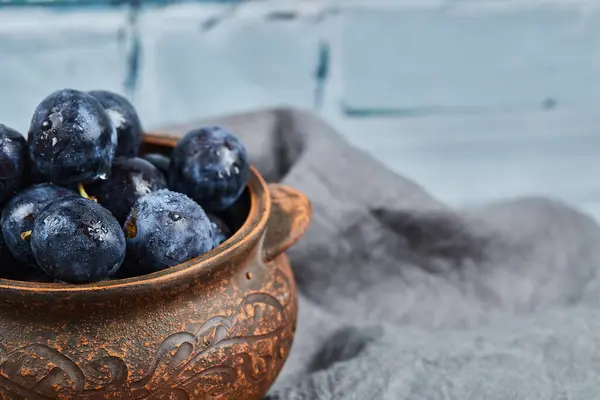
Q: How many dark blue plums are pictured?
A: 10